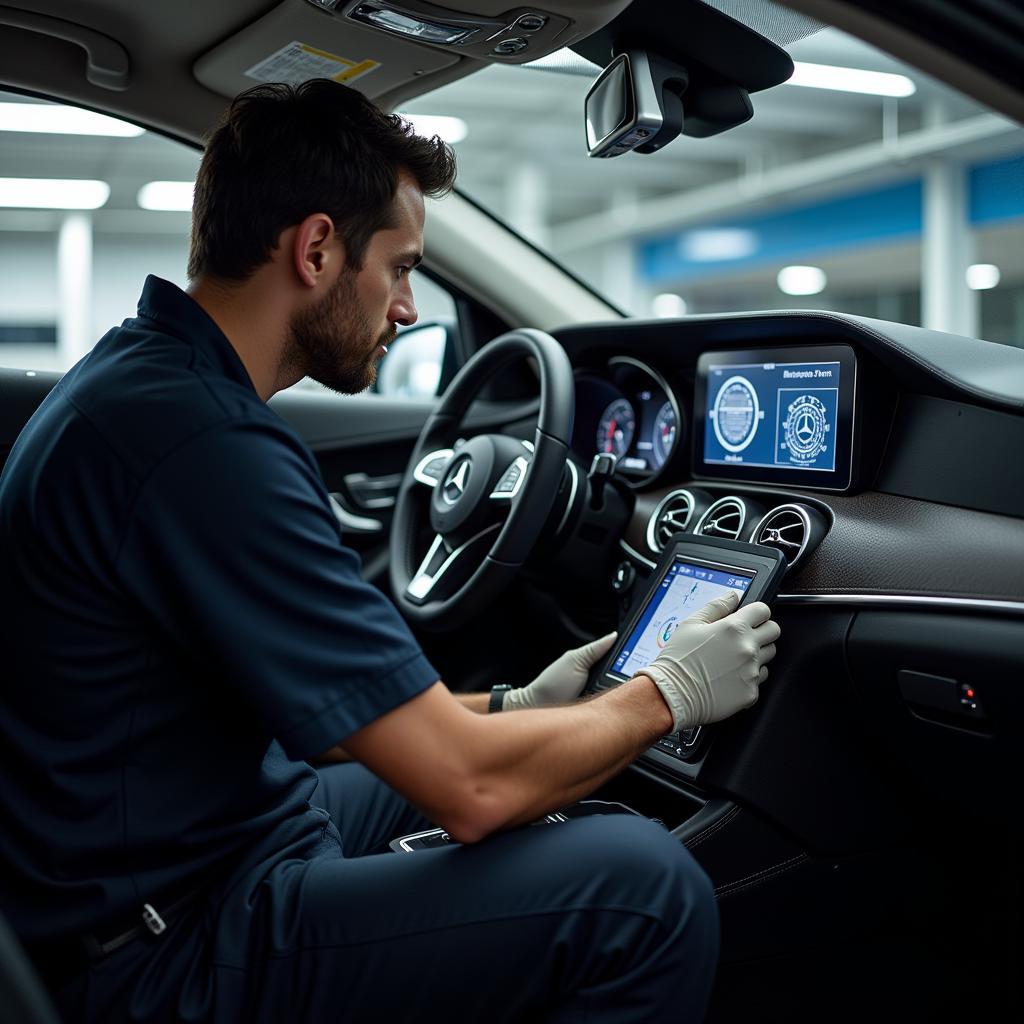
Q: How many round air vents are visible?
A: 3